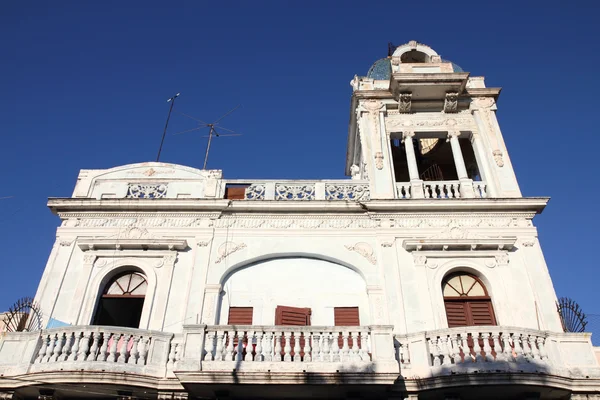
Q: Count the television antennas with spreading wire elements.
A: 1